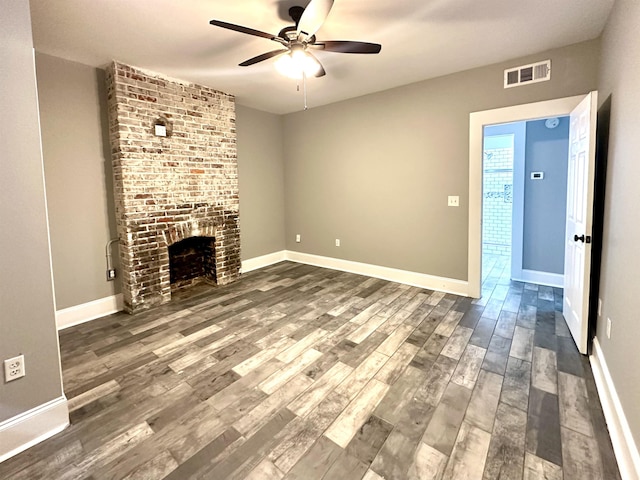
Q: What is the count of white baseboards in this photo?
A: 6